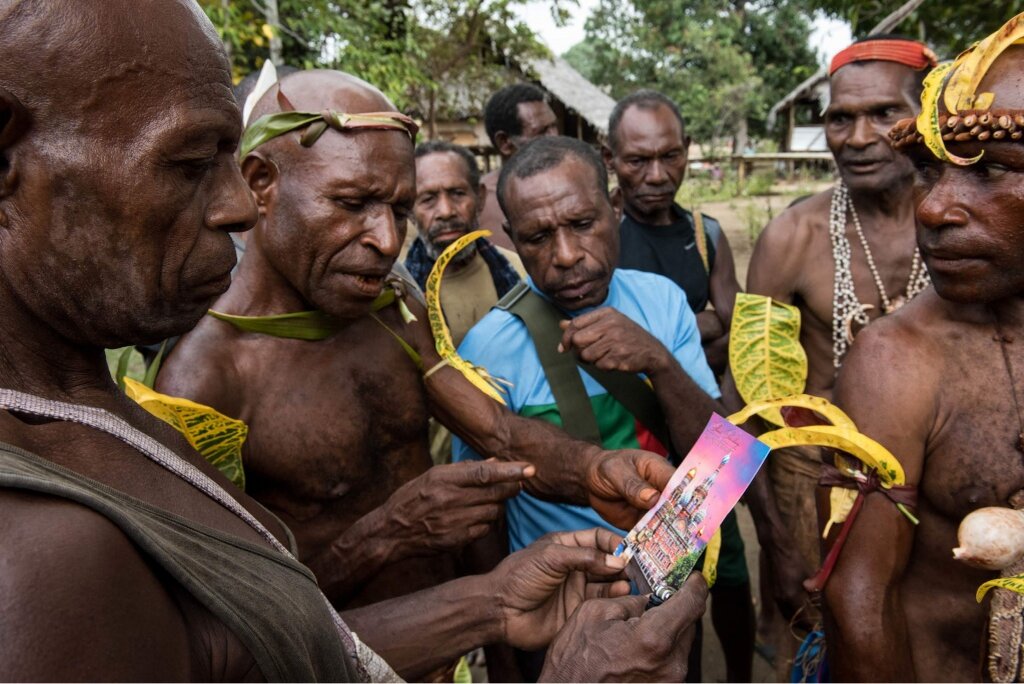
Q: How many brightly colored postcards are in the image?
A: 1